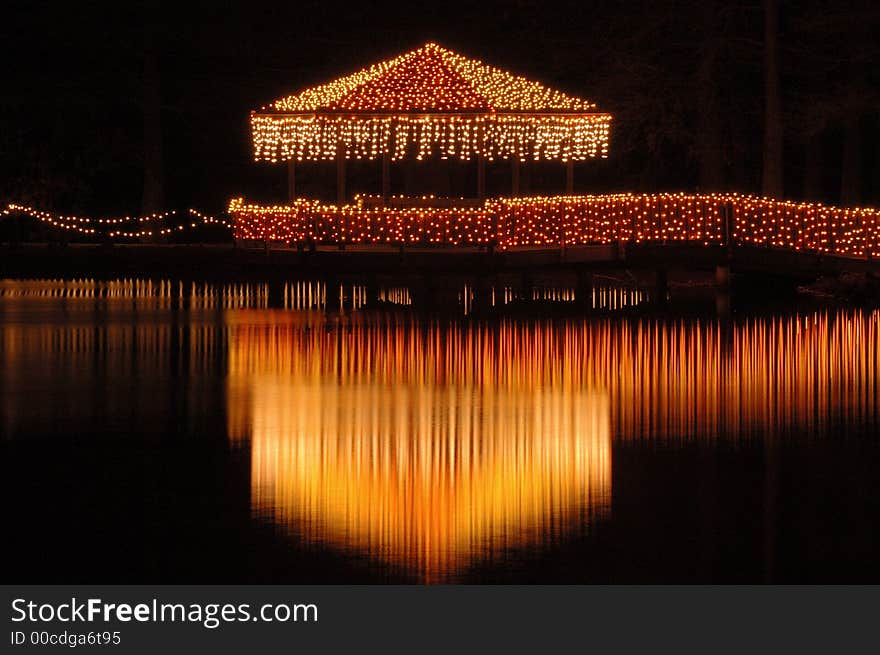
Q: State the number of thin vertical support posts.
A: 6